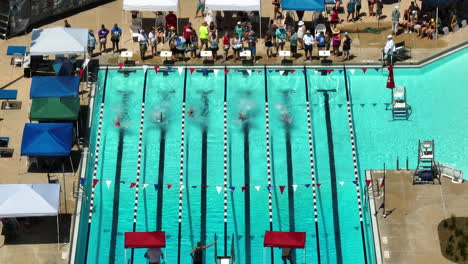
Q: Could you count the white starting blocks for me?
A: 6